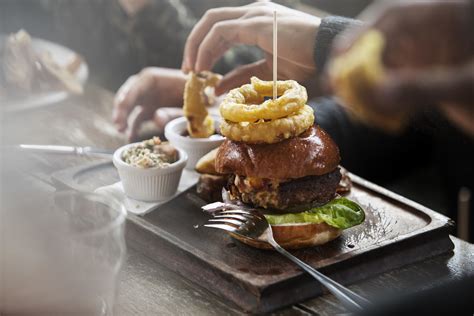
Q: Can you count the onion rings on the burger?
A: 2